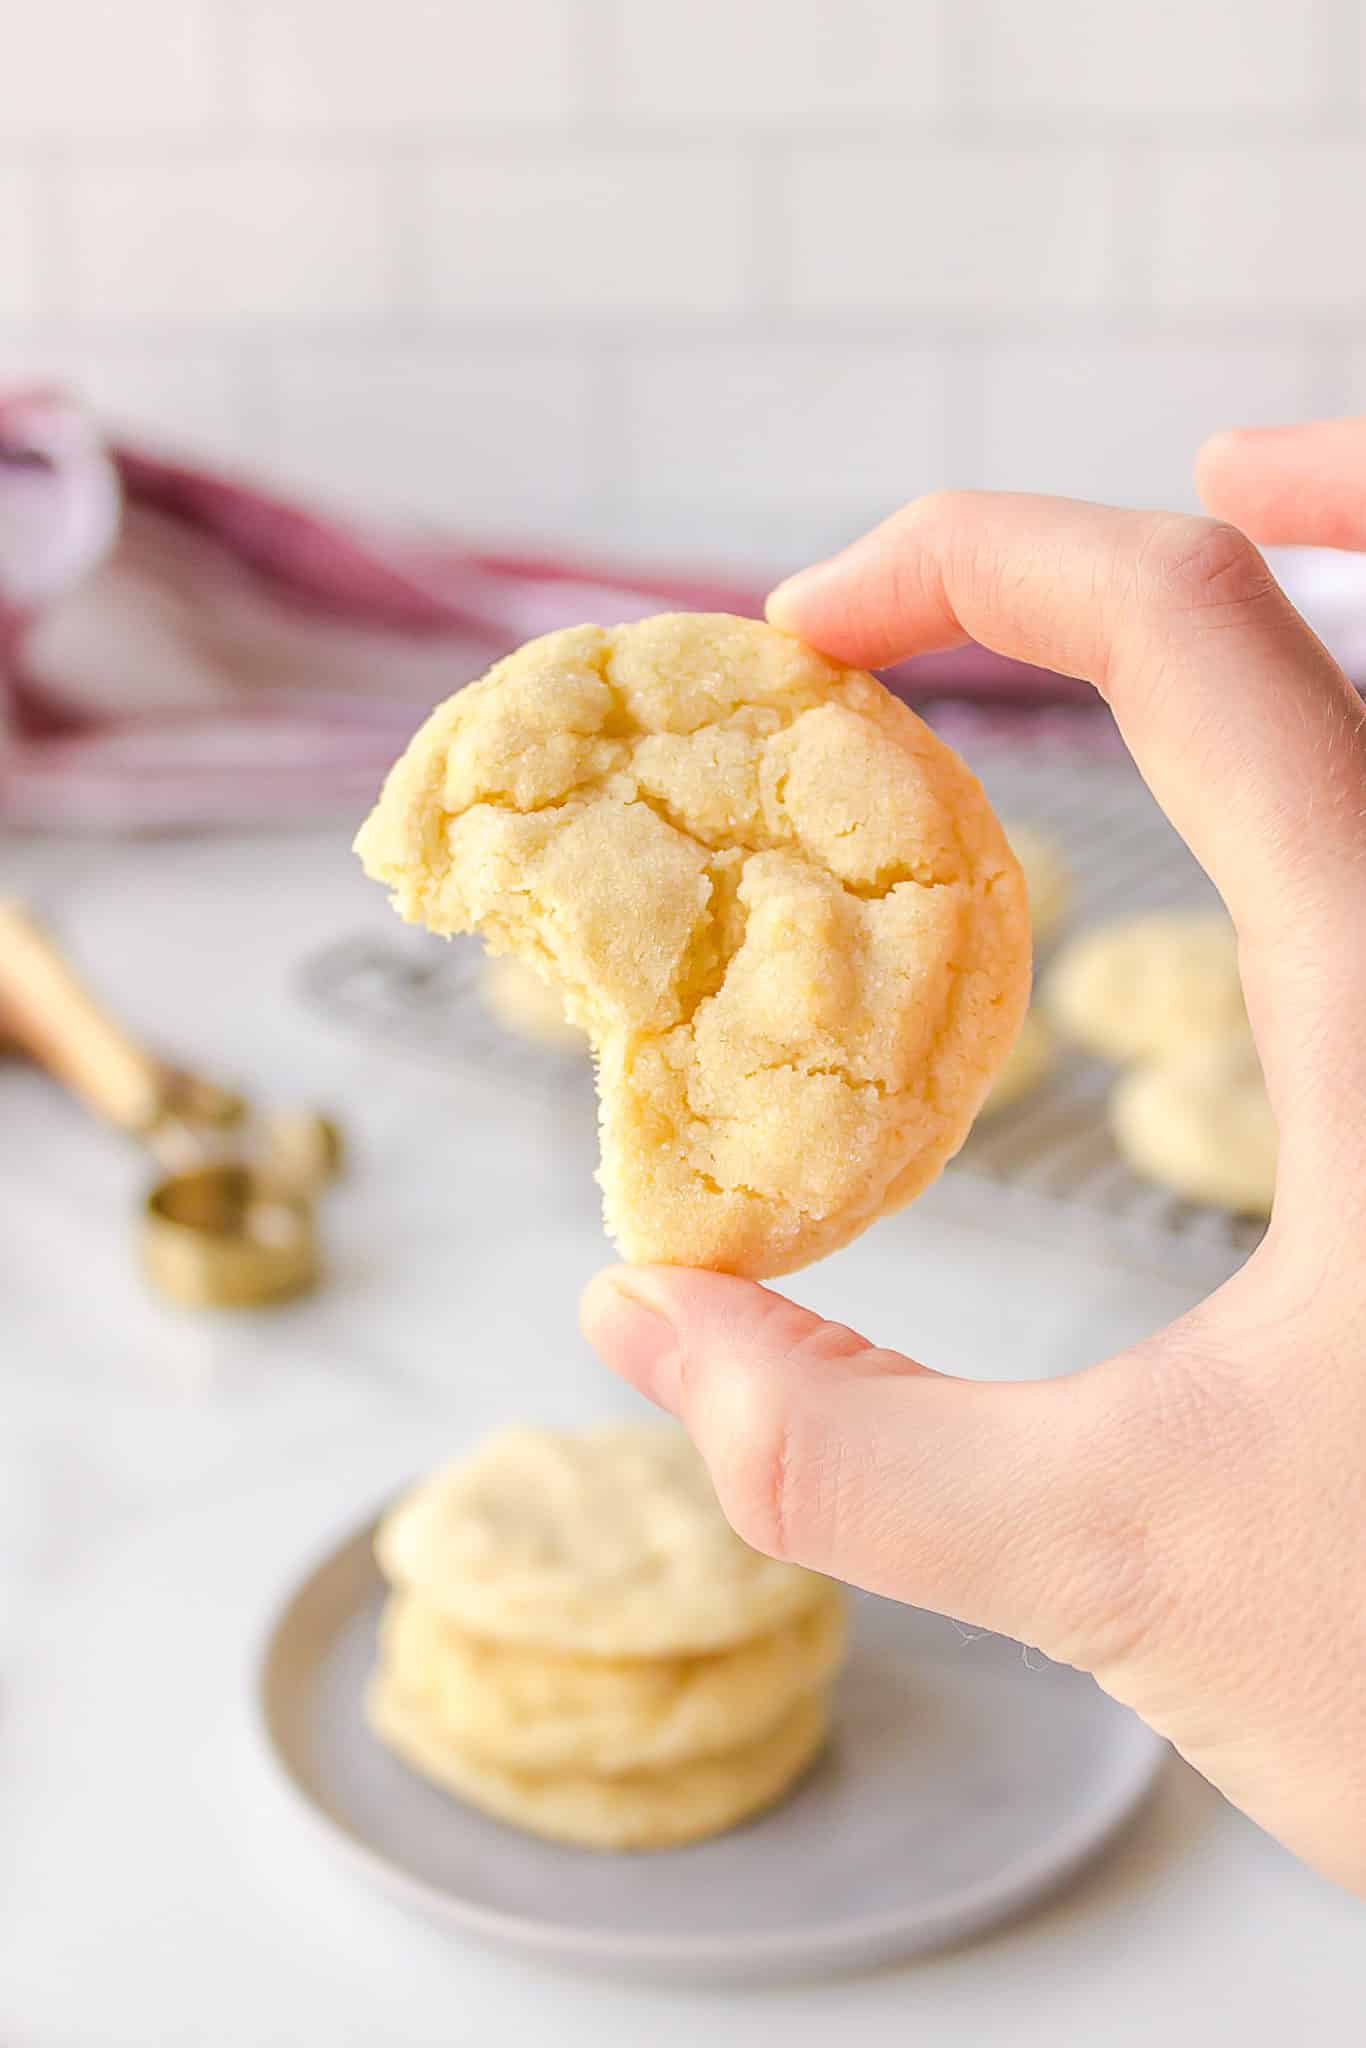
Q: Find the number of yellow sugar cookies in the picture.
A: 9